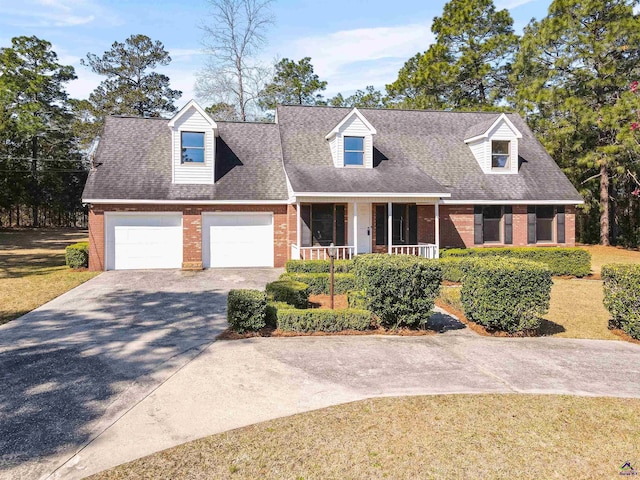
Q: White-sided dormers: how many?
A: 3